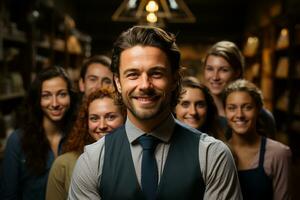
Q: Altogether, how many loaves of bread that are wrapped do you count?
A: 0